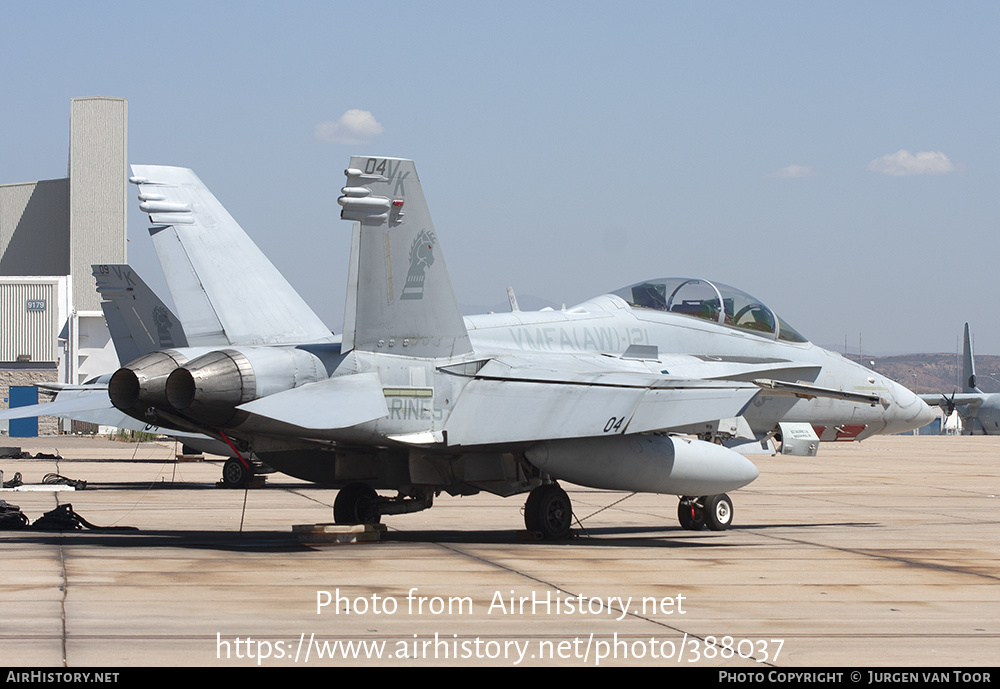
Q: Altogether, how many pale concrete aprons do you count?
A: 1